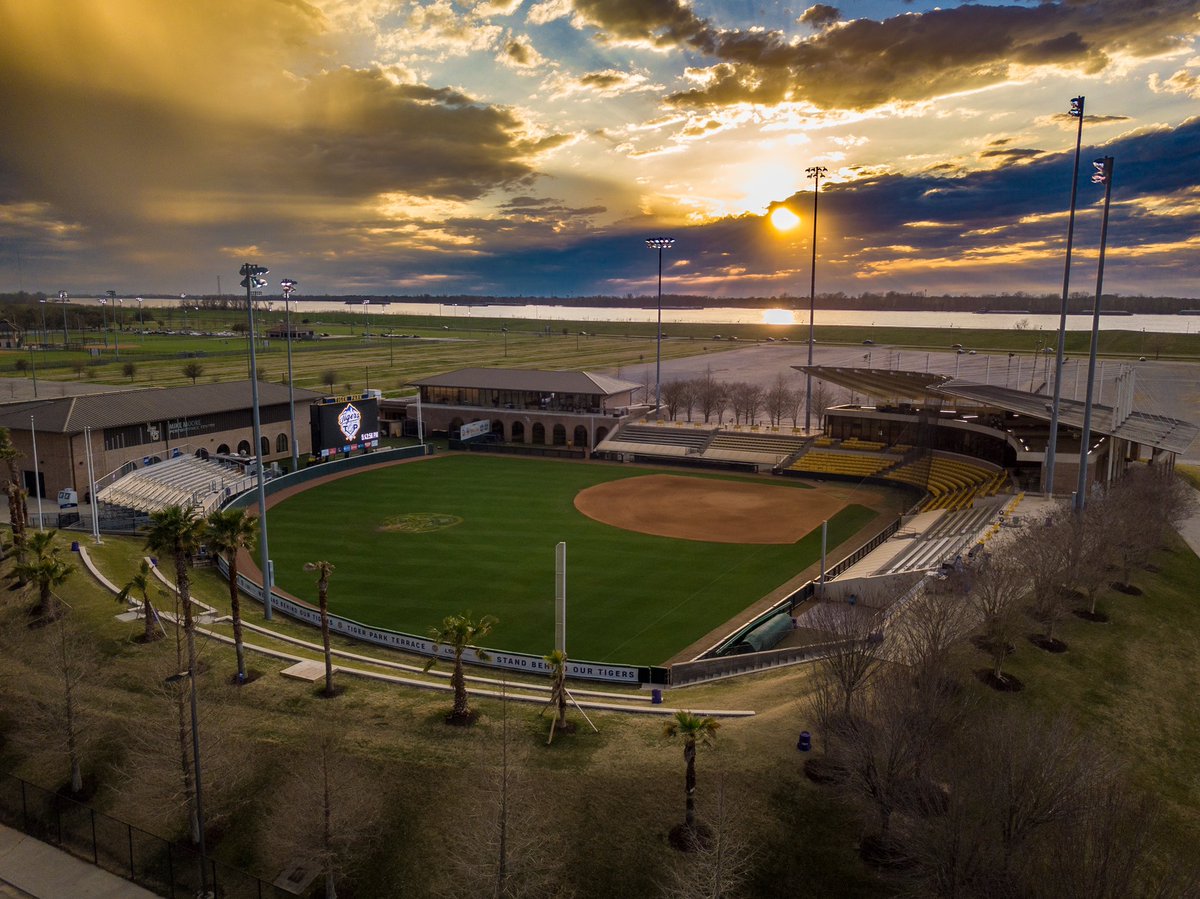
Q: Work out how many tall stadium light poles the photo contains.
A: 6